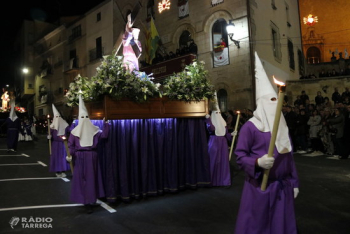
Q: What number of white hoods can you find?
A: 5